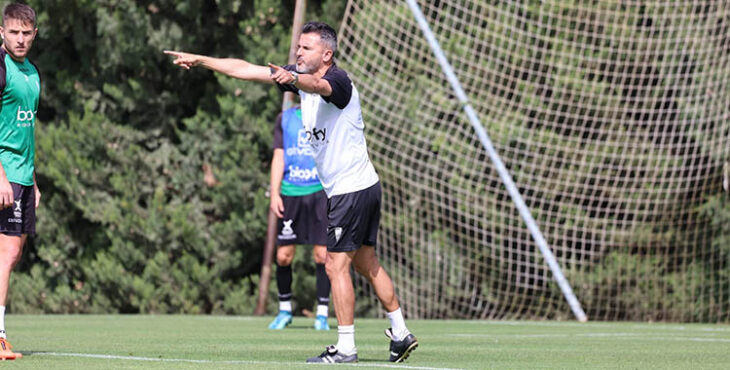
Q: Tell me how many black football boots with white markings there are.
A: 2